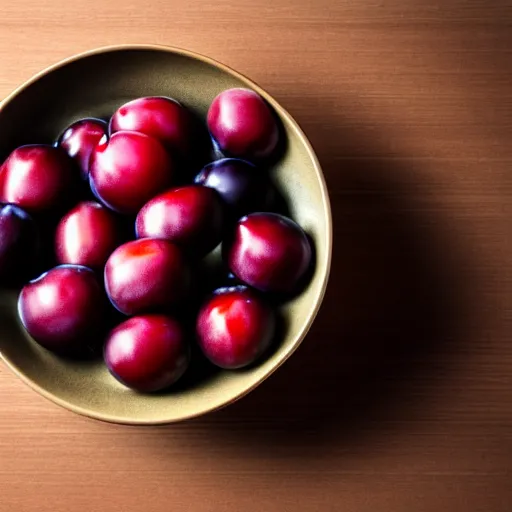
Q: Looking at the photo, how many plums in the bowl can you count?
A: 14